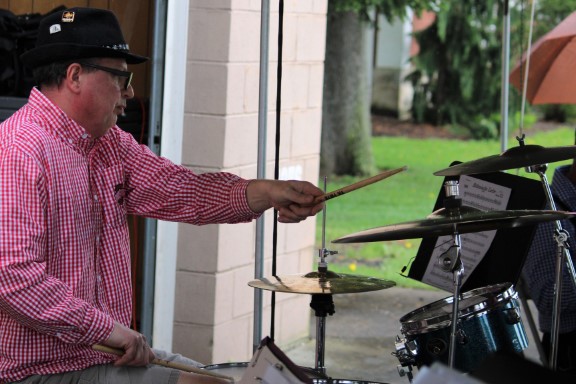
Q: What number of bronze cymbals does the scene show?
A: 3